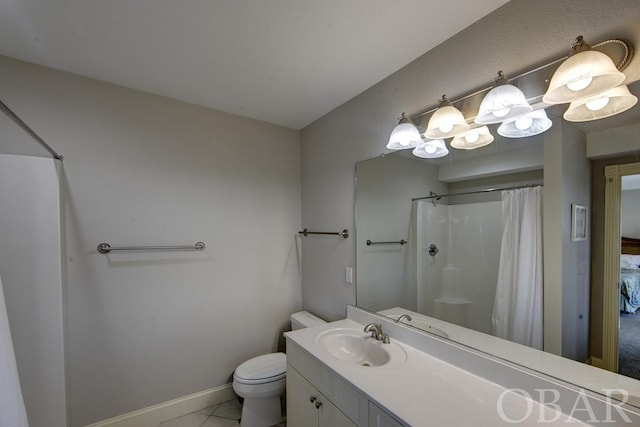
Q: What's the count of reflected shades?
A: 4